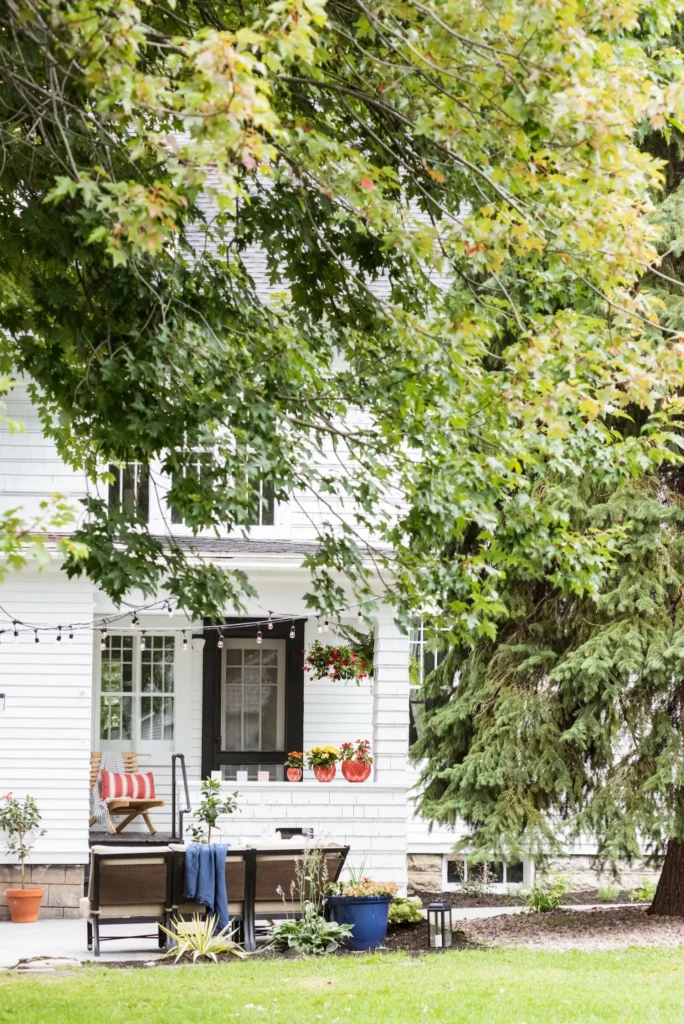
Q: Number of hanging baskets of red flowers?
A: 1